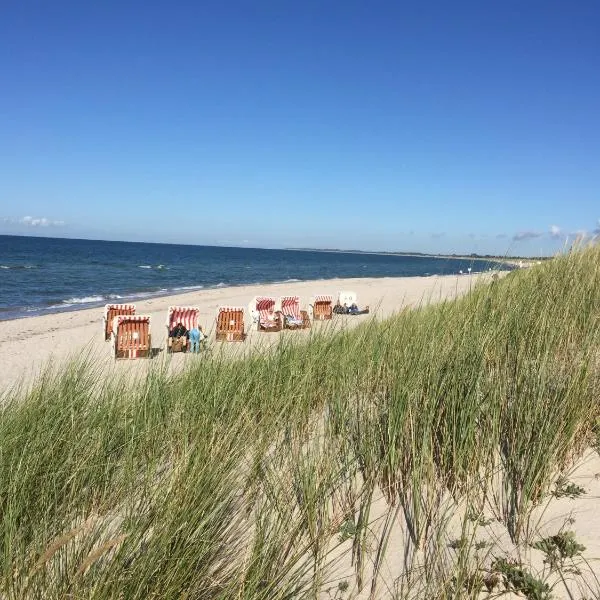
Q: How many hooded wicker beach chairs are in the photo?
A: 8